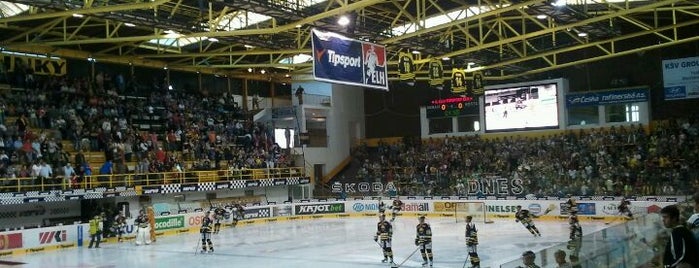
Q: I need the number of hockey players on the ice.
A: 14